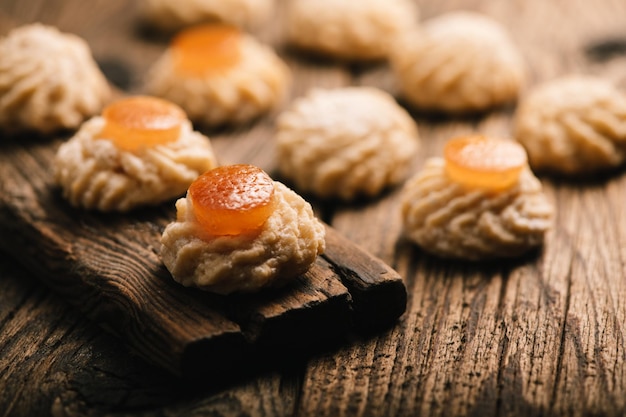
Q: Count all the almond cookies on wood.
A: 10